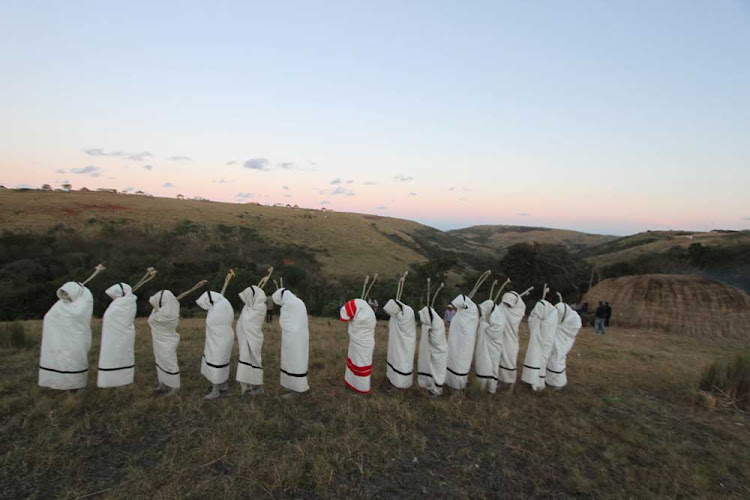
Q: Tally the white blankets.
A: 14